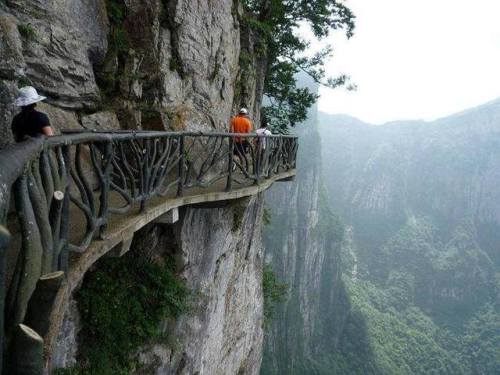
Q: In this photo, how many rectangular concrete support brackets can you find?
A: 2